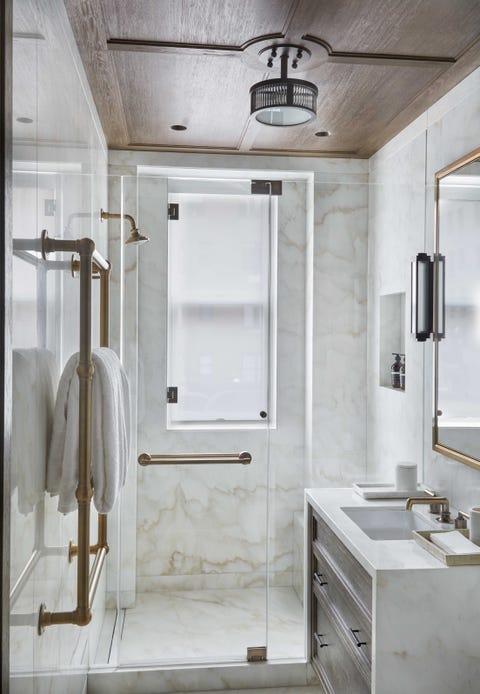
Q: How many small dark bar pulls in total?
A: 3